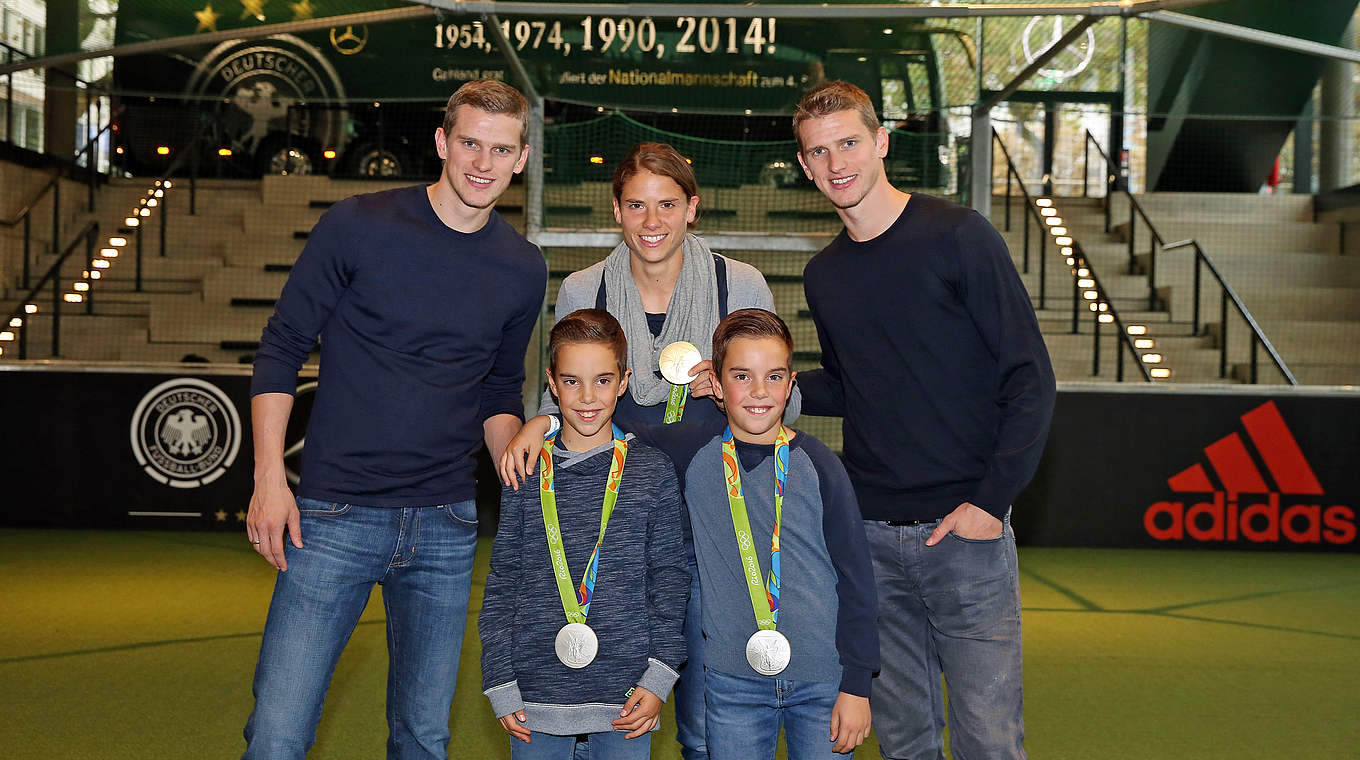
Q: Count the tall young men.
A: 2